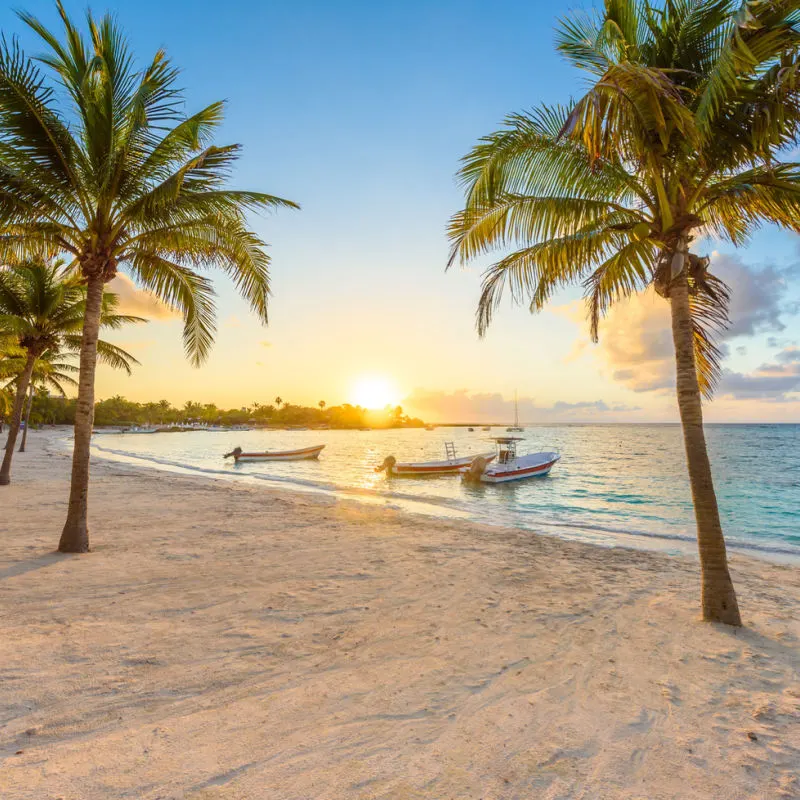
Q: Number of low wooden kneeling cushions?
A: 0